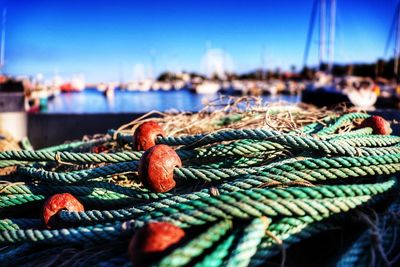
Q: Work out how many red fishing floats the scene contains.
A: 5